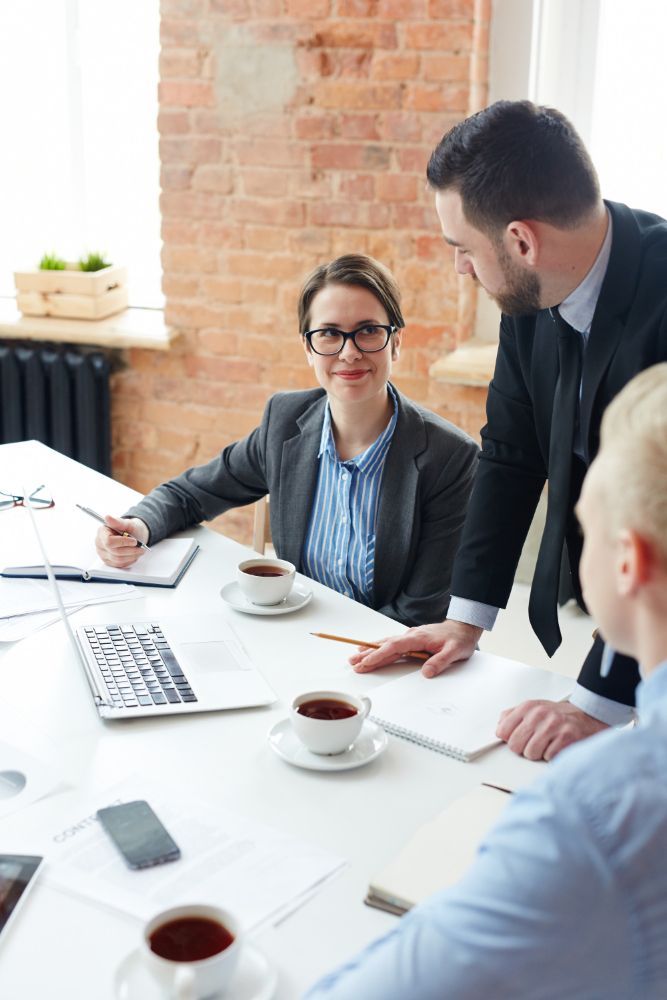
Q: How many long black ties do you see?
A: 1